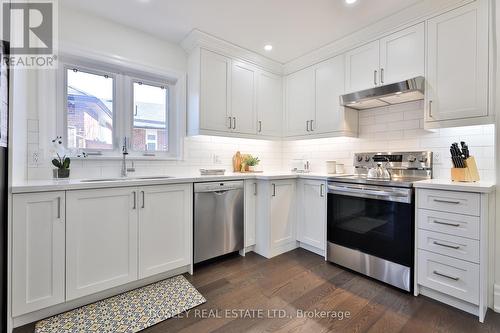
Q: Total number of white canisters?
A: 2